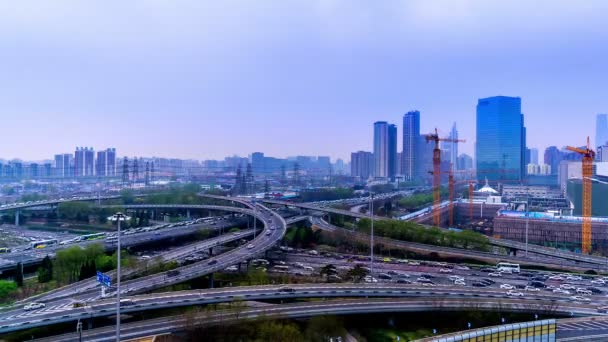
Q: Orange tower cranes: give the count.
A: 4